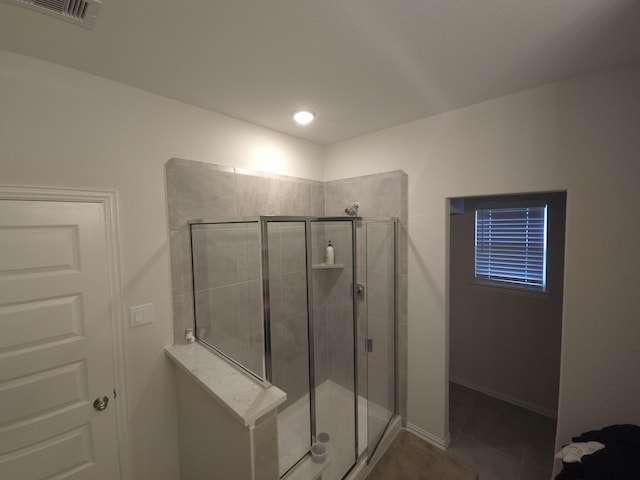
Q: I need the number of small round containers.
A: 2